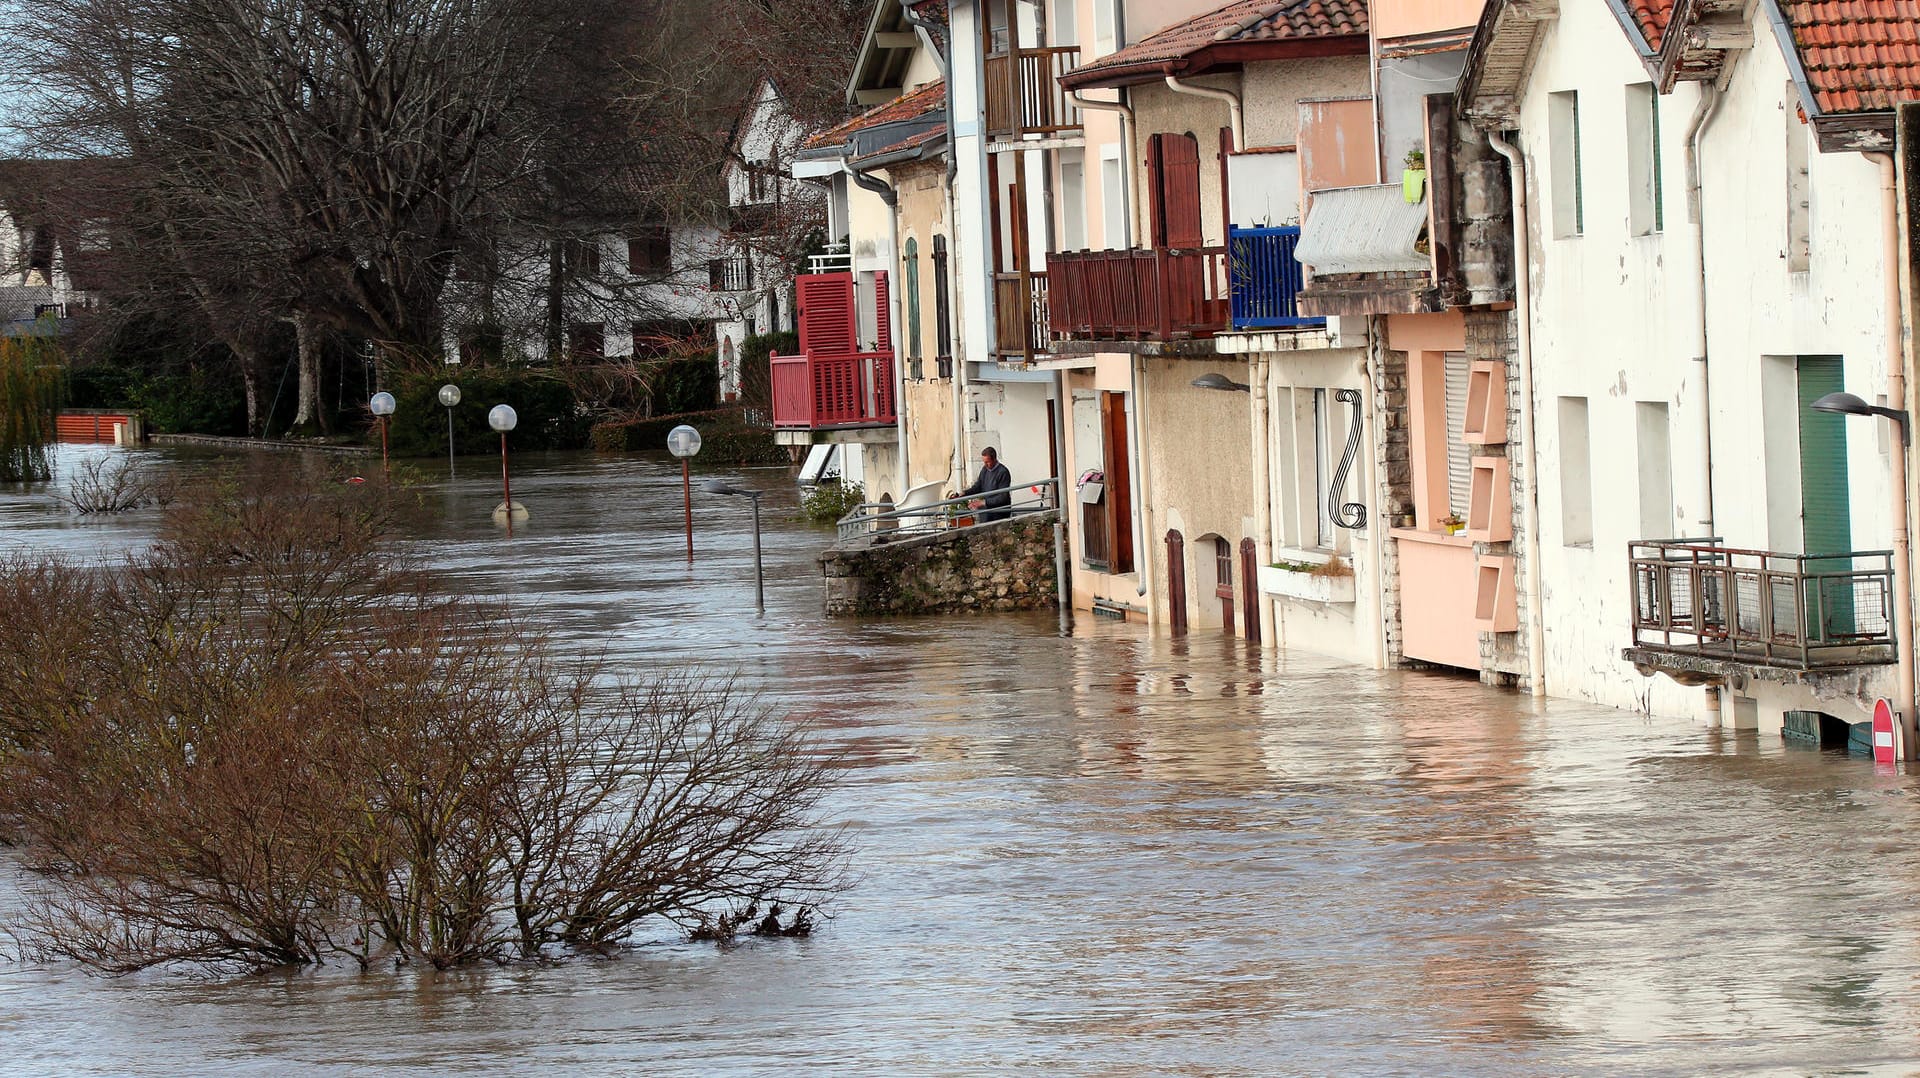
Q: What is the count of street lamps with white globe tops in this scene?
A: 4